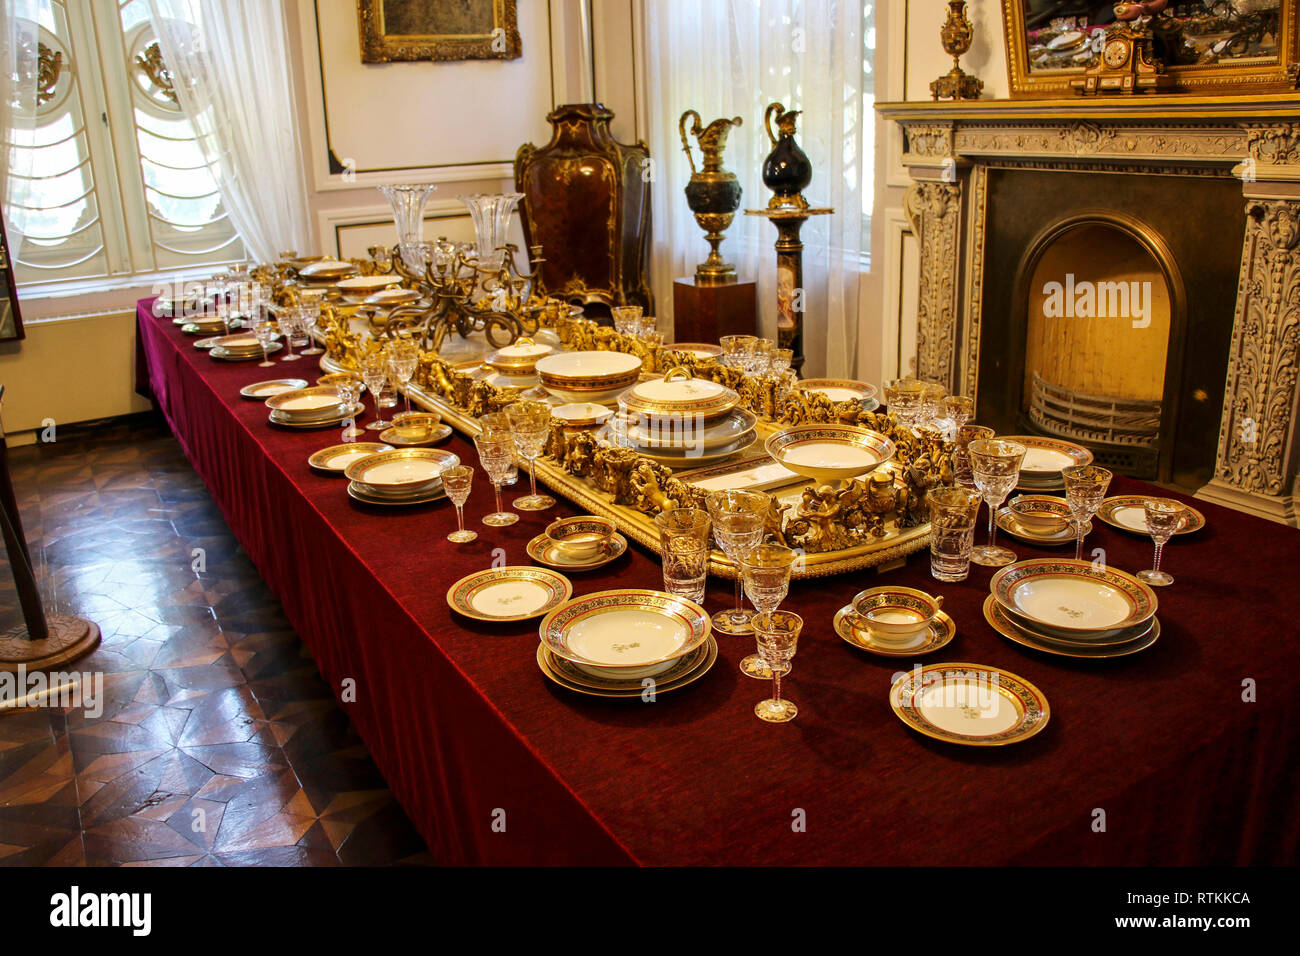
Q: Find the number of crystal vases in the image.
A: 2